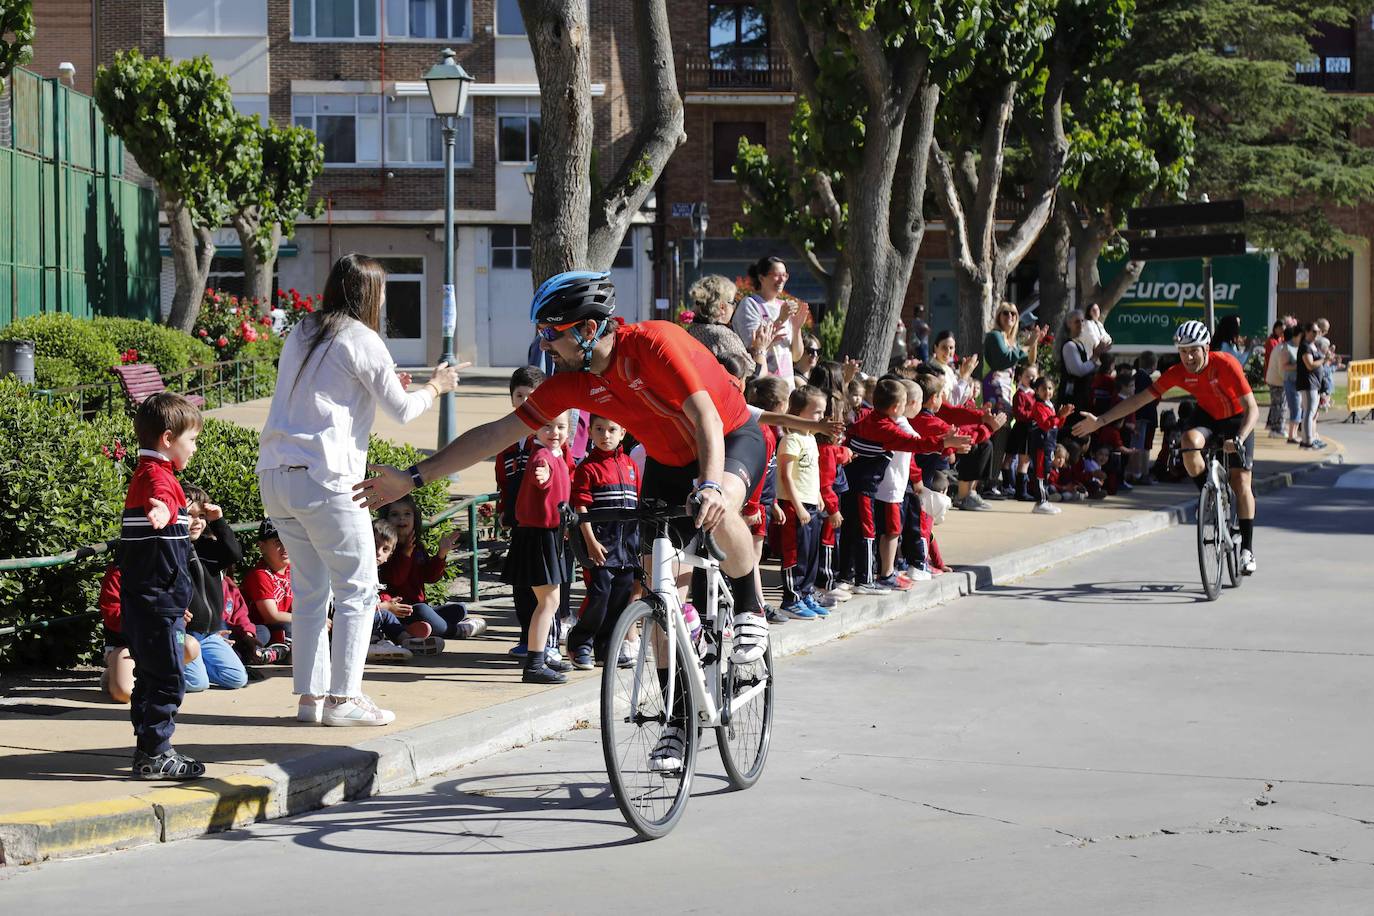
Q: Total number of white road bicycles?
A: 2